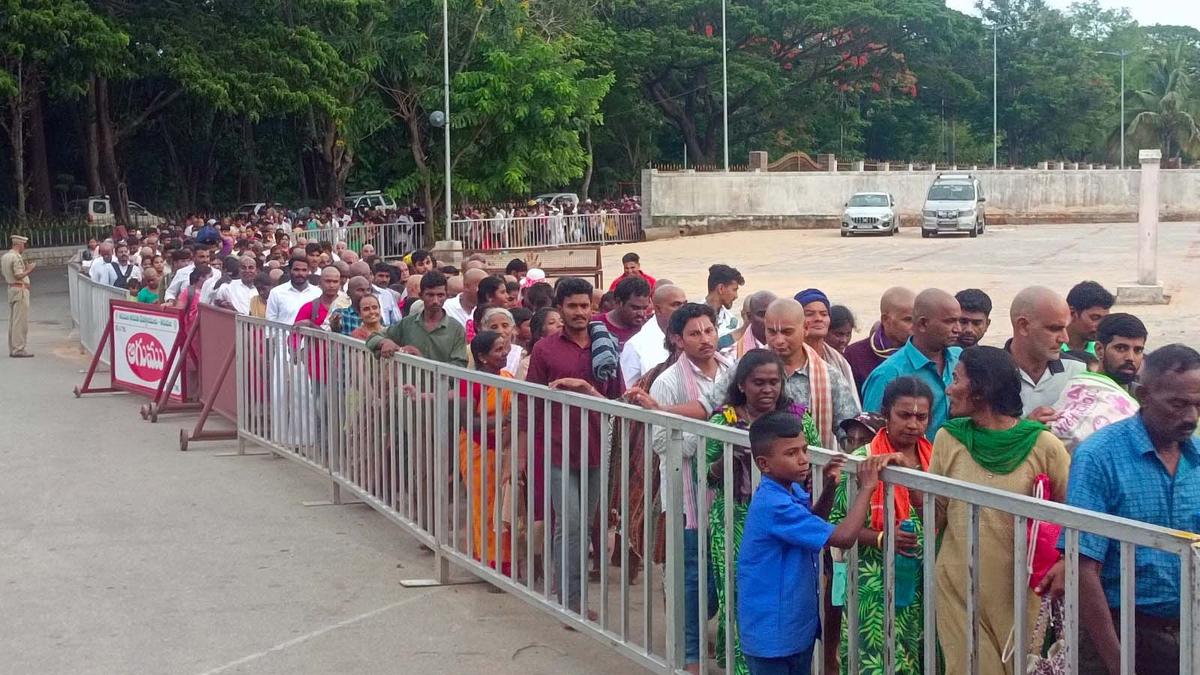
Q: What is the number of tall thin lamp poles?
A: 4